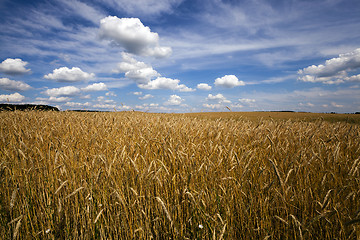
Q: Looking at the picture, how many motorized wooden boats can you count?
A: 0